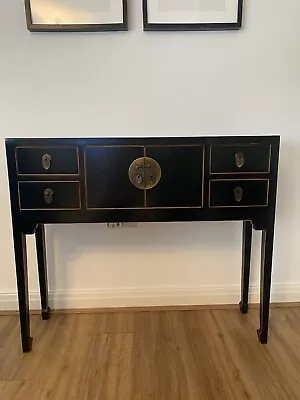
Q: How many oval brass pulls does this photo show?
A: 4